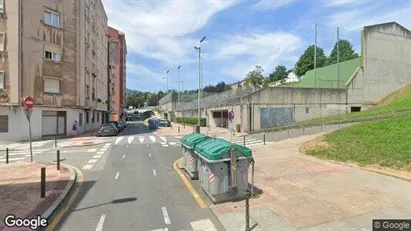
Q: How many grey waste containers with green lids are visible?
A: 2